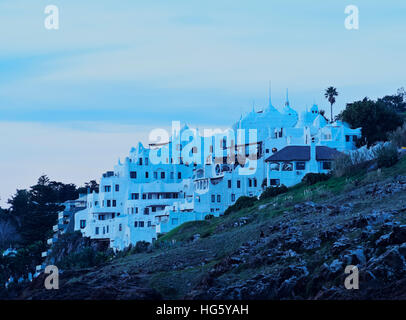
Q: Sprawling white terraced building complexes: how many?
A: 1